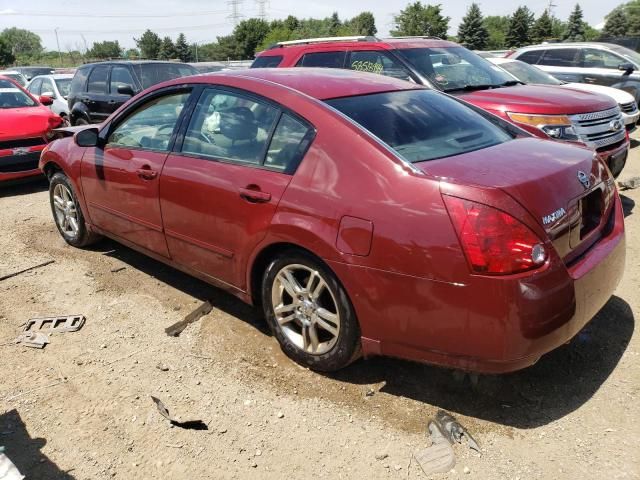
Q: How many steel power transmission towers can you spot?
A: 2